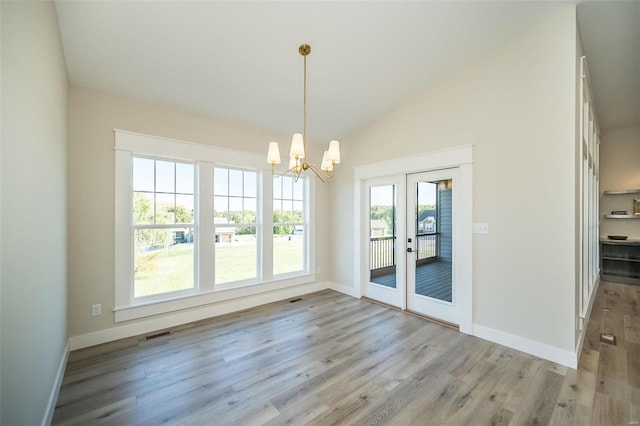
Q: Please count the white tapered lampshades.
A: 5